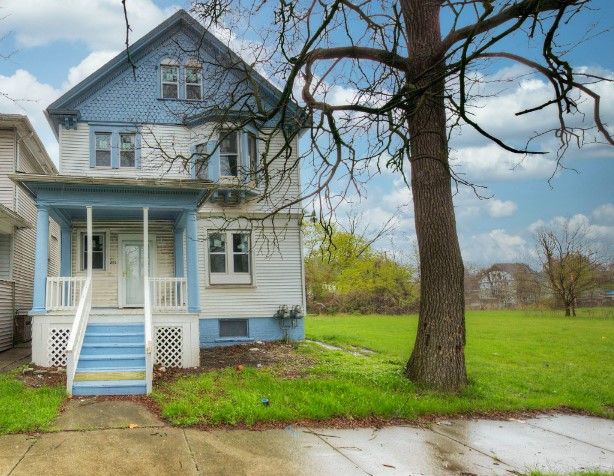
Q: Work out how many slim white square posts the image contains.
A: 2